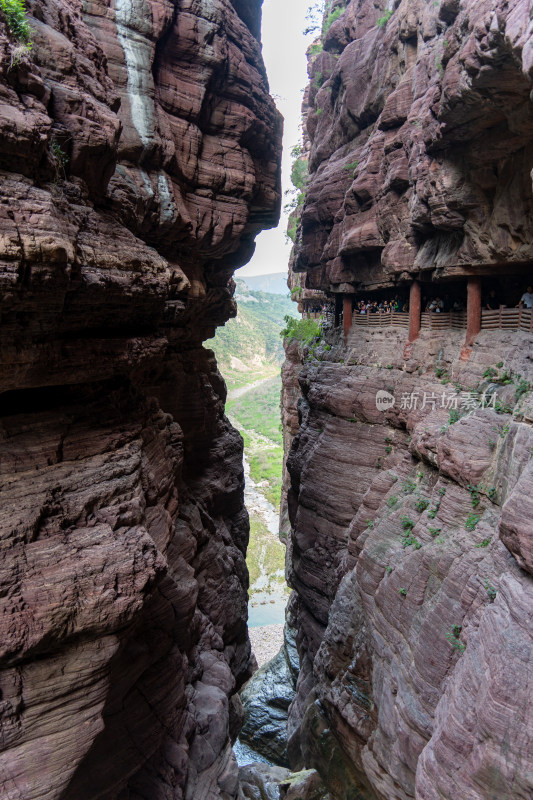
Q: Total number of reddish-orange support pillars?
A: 3